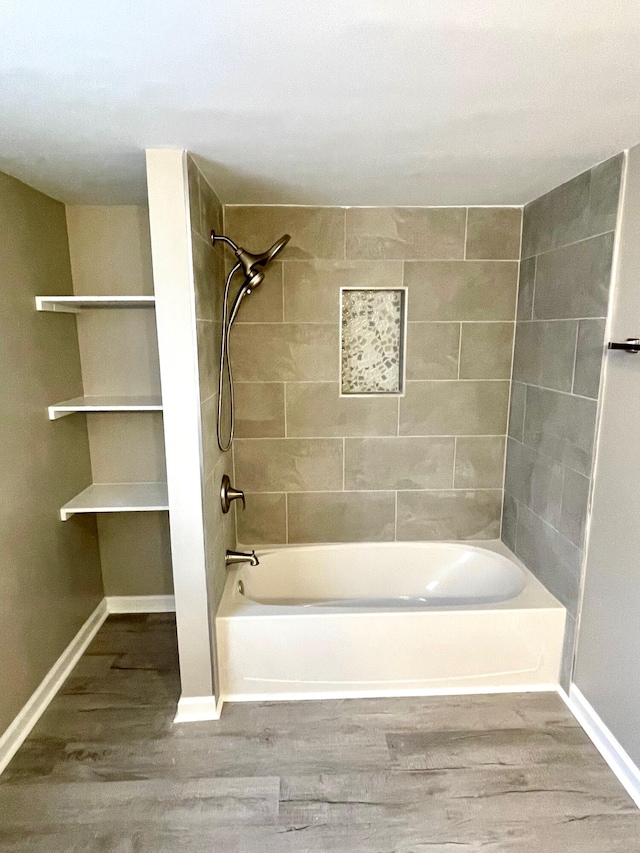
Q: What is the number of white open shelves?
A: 3